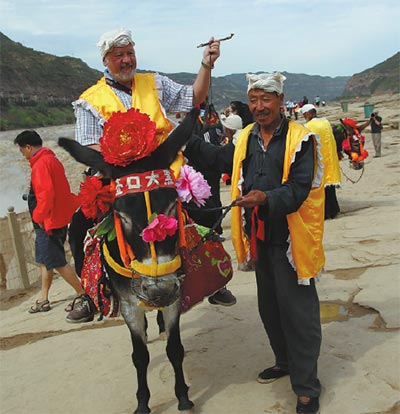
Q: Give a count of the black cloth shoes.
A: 2